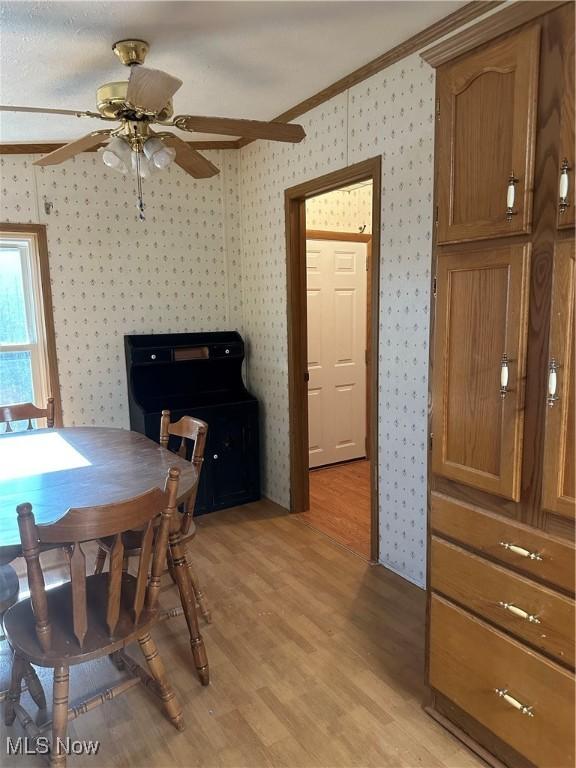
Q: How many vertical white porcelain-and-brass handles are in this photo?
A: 4